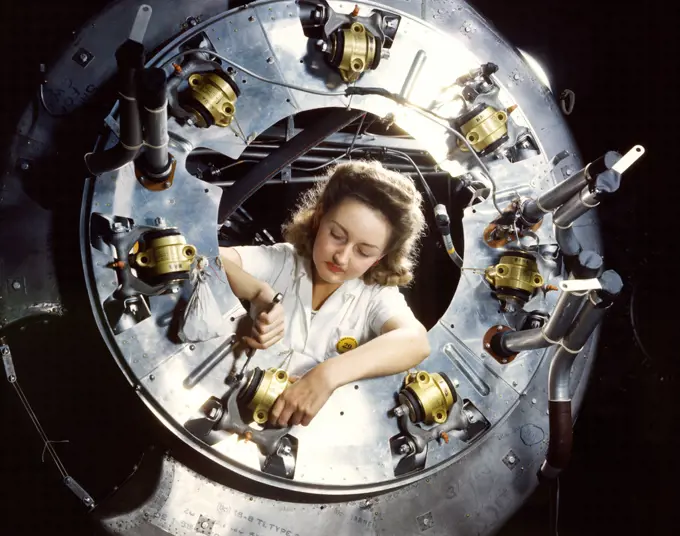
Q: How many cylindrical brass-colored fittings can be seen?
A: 7